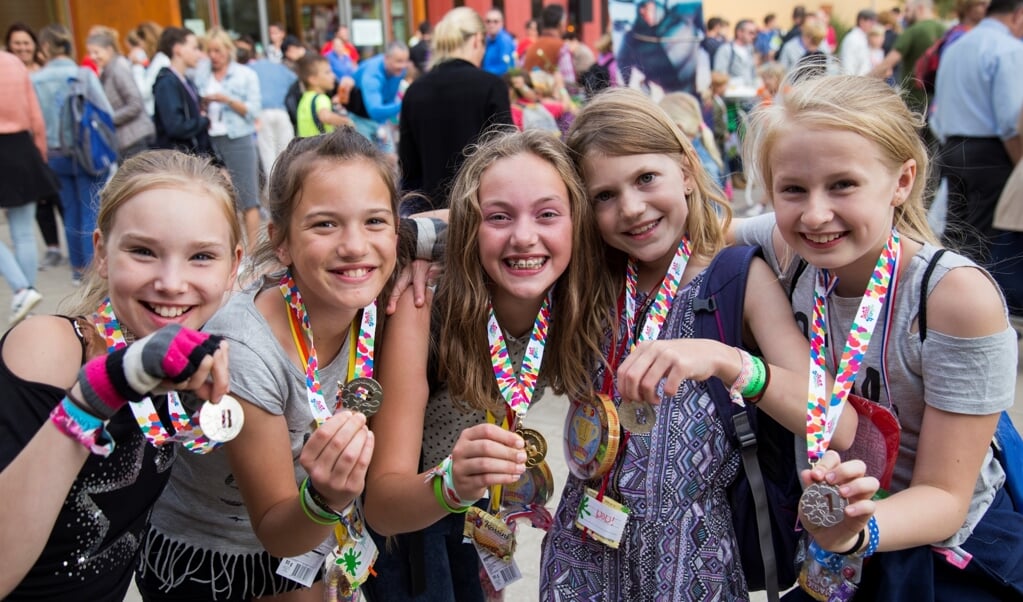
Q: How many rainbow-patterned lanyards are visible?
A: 5